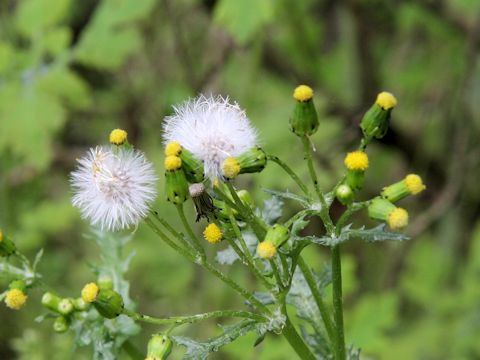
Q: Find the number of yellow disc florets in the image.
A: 13